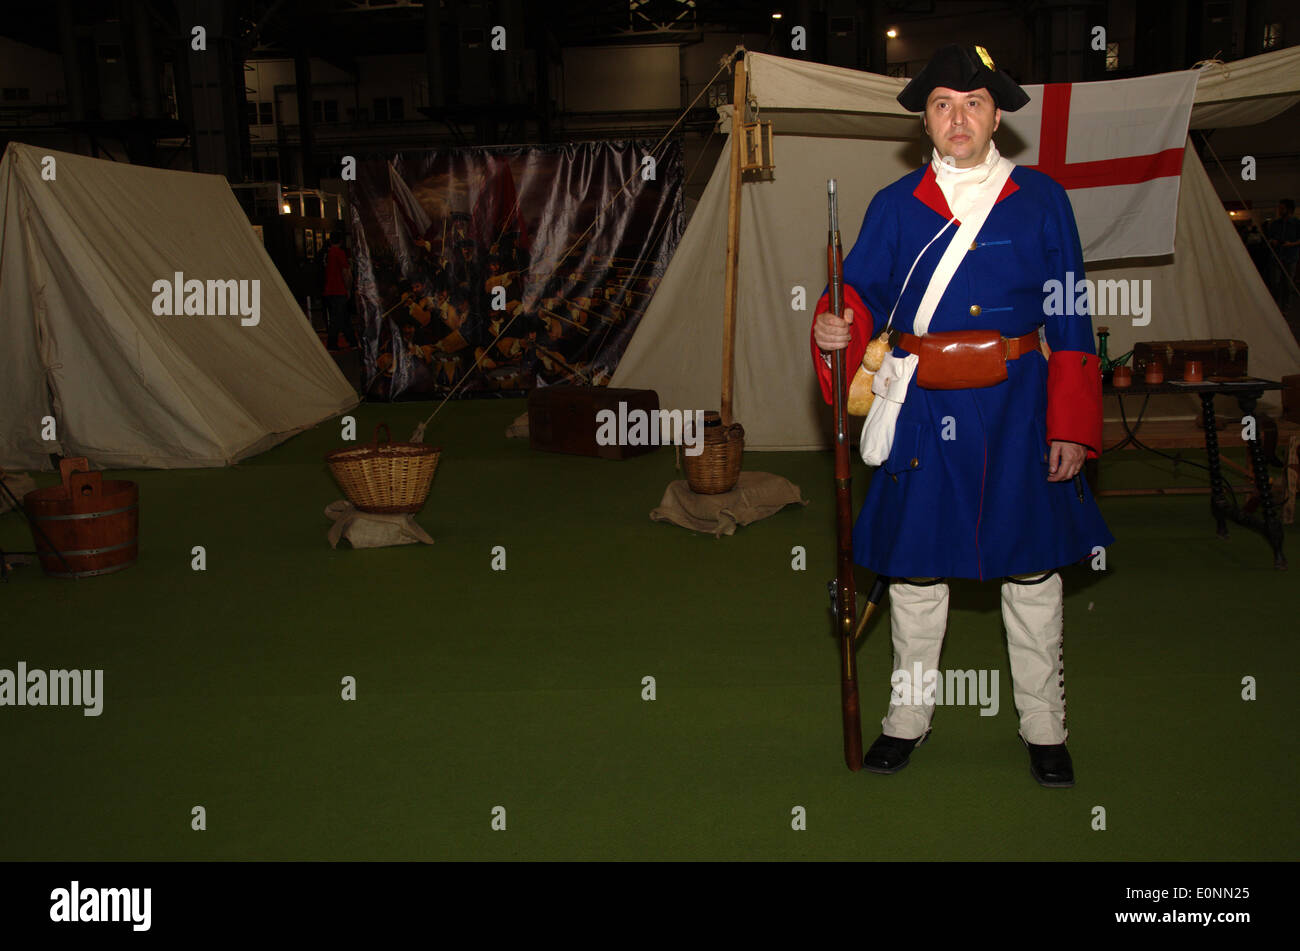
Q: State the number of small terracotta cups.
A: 3